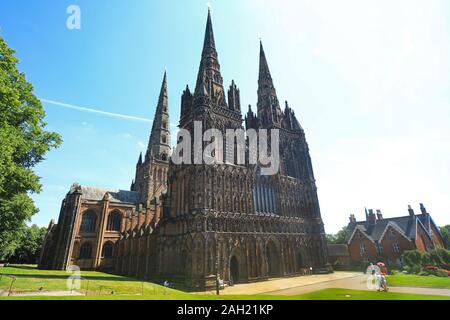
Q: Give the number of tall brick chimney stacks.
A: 5